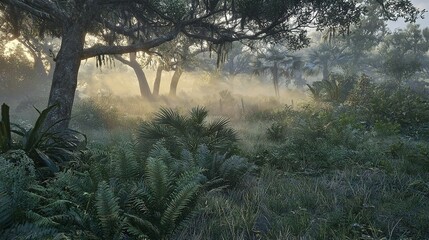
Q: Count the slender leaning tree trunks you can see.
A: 3